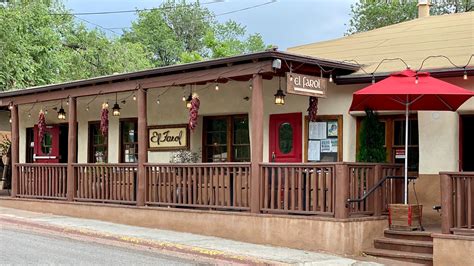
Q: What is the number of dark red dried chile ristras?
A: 4